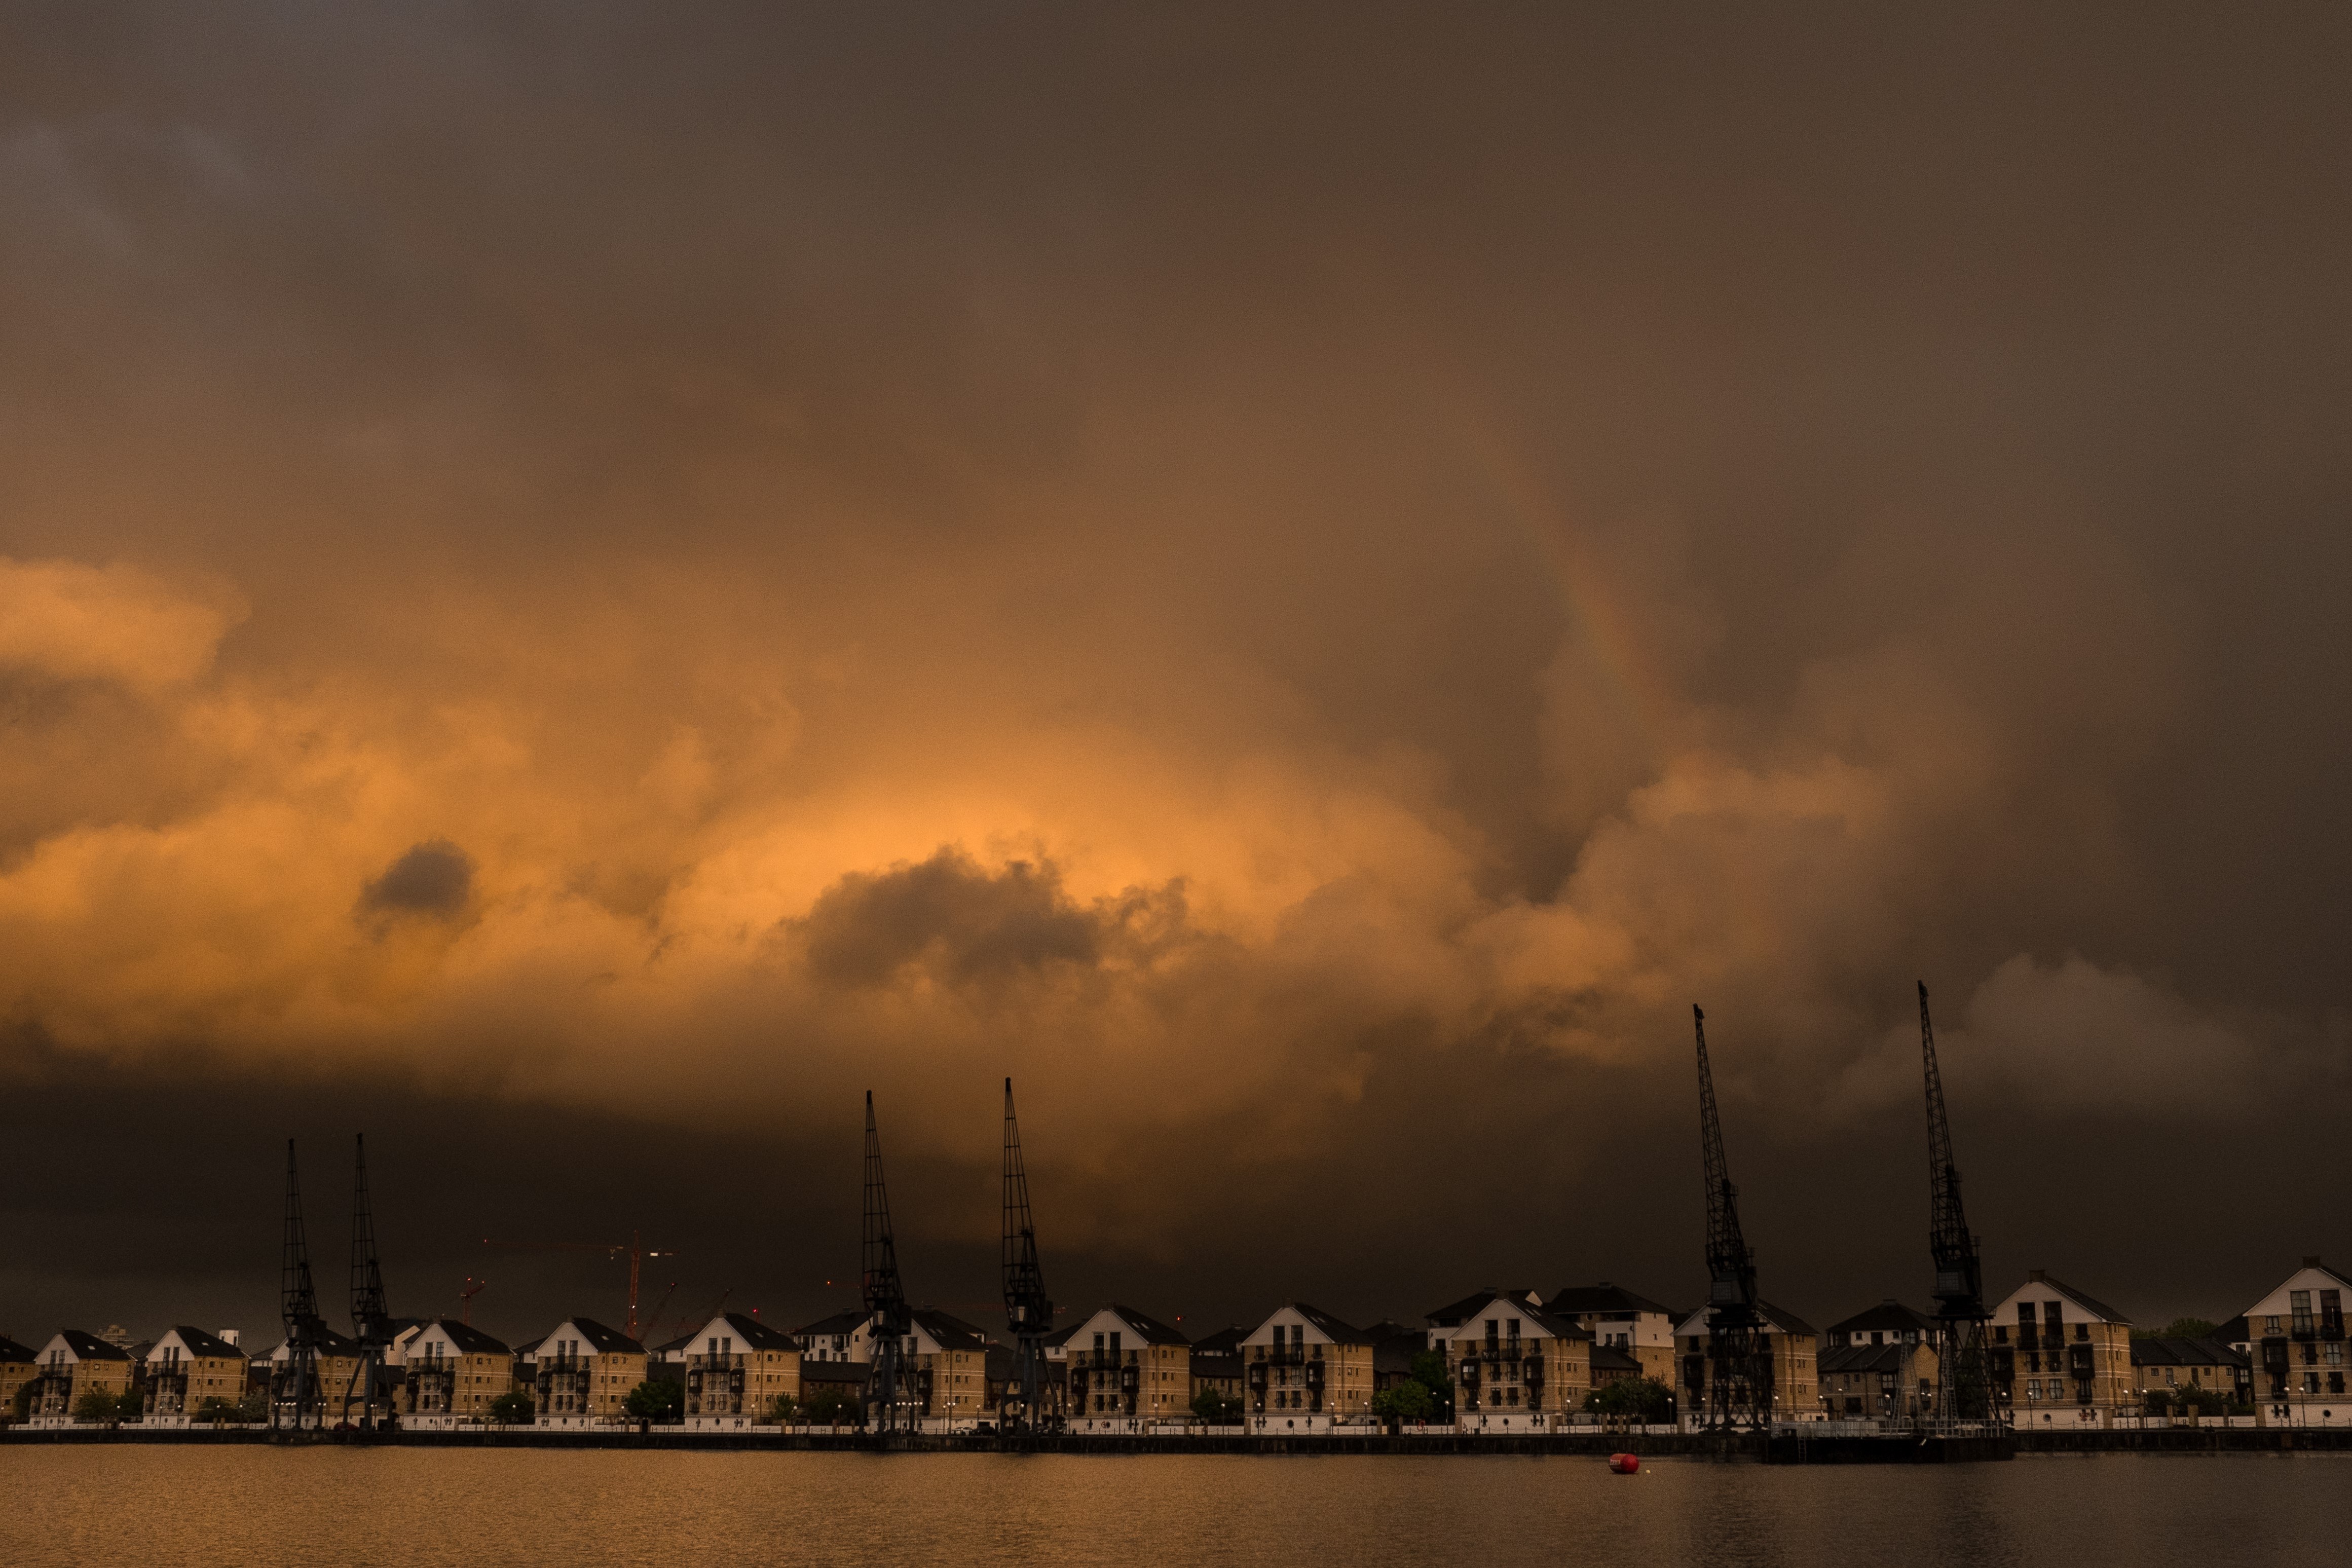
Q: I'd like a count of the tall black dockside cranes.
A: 6